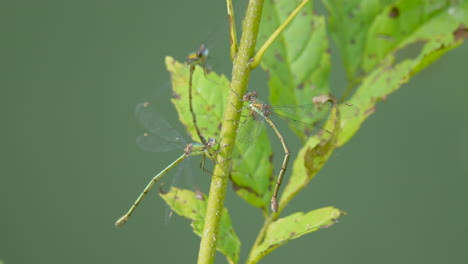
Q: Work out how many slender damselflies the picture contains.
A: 3